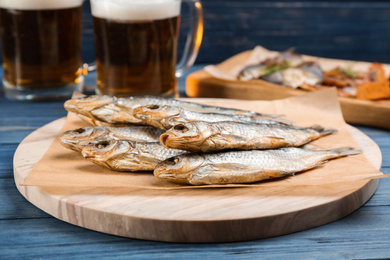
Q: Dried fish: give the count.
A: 6